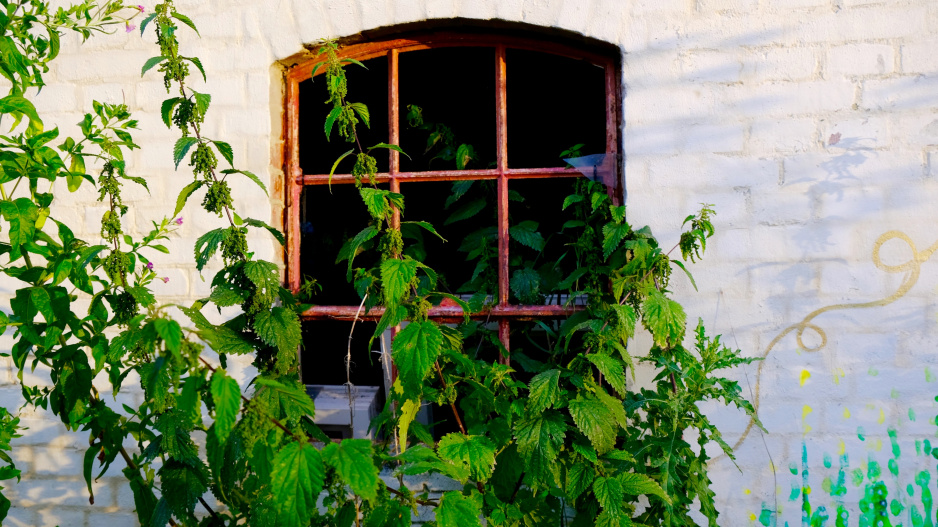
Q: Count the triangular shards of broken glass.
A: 1